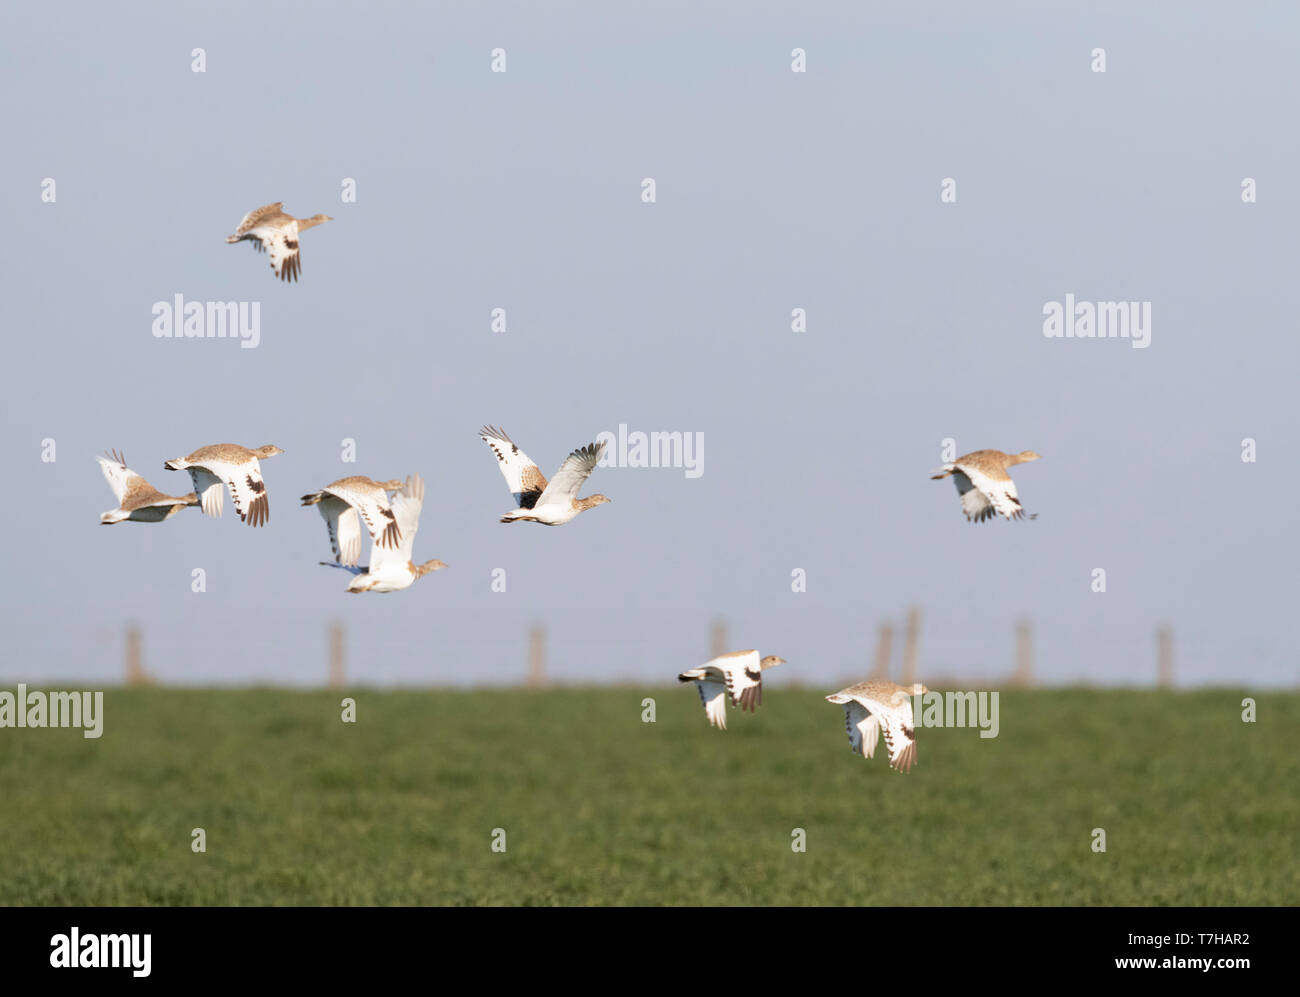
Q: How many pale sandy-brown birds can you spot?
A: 9